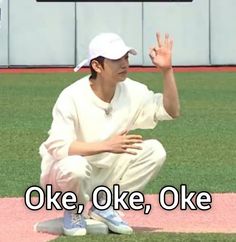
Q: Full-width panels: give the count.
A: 3